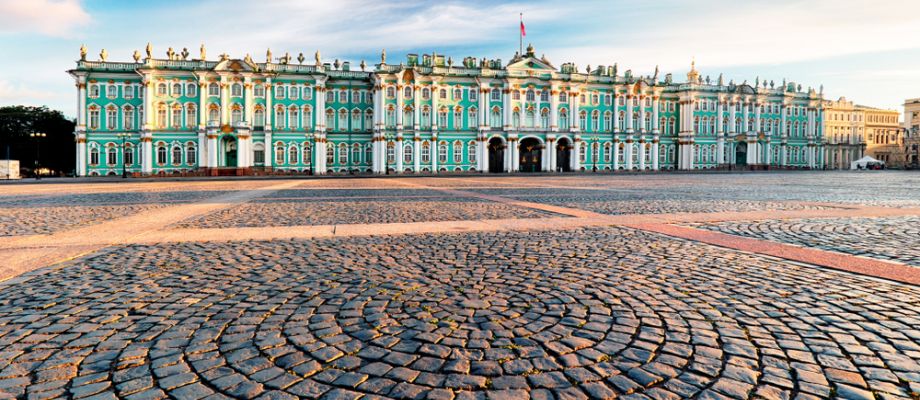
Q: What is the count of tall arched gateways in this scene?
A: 3